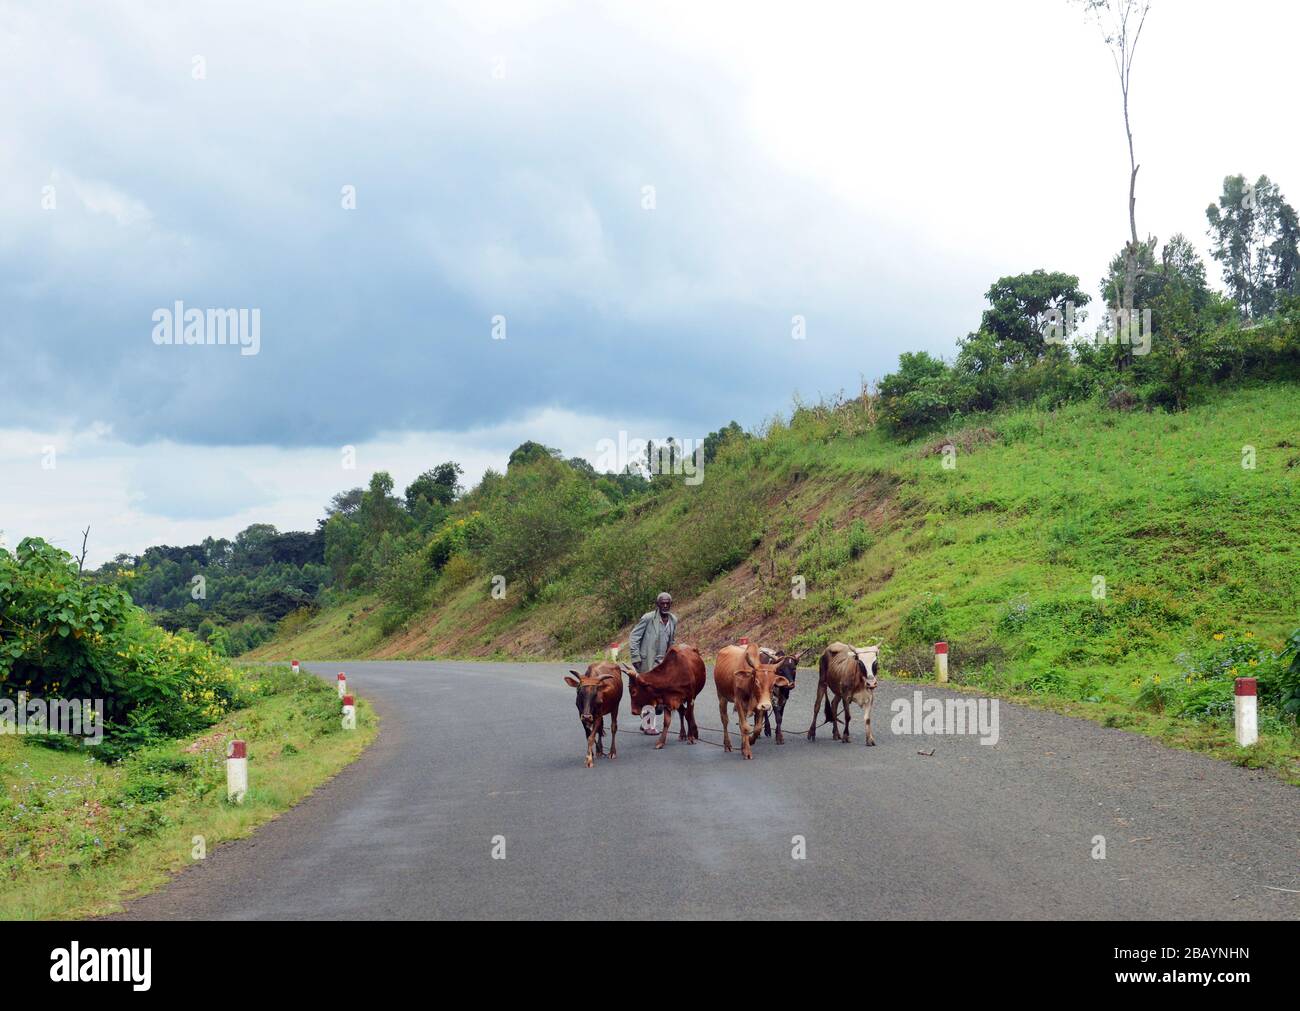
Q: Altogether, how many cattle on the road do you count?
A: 5